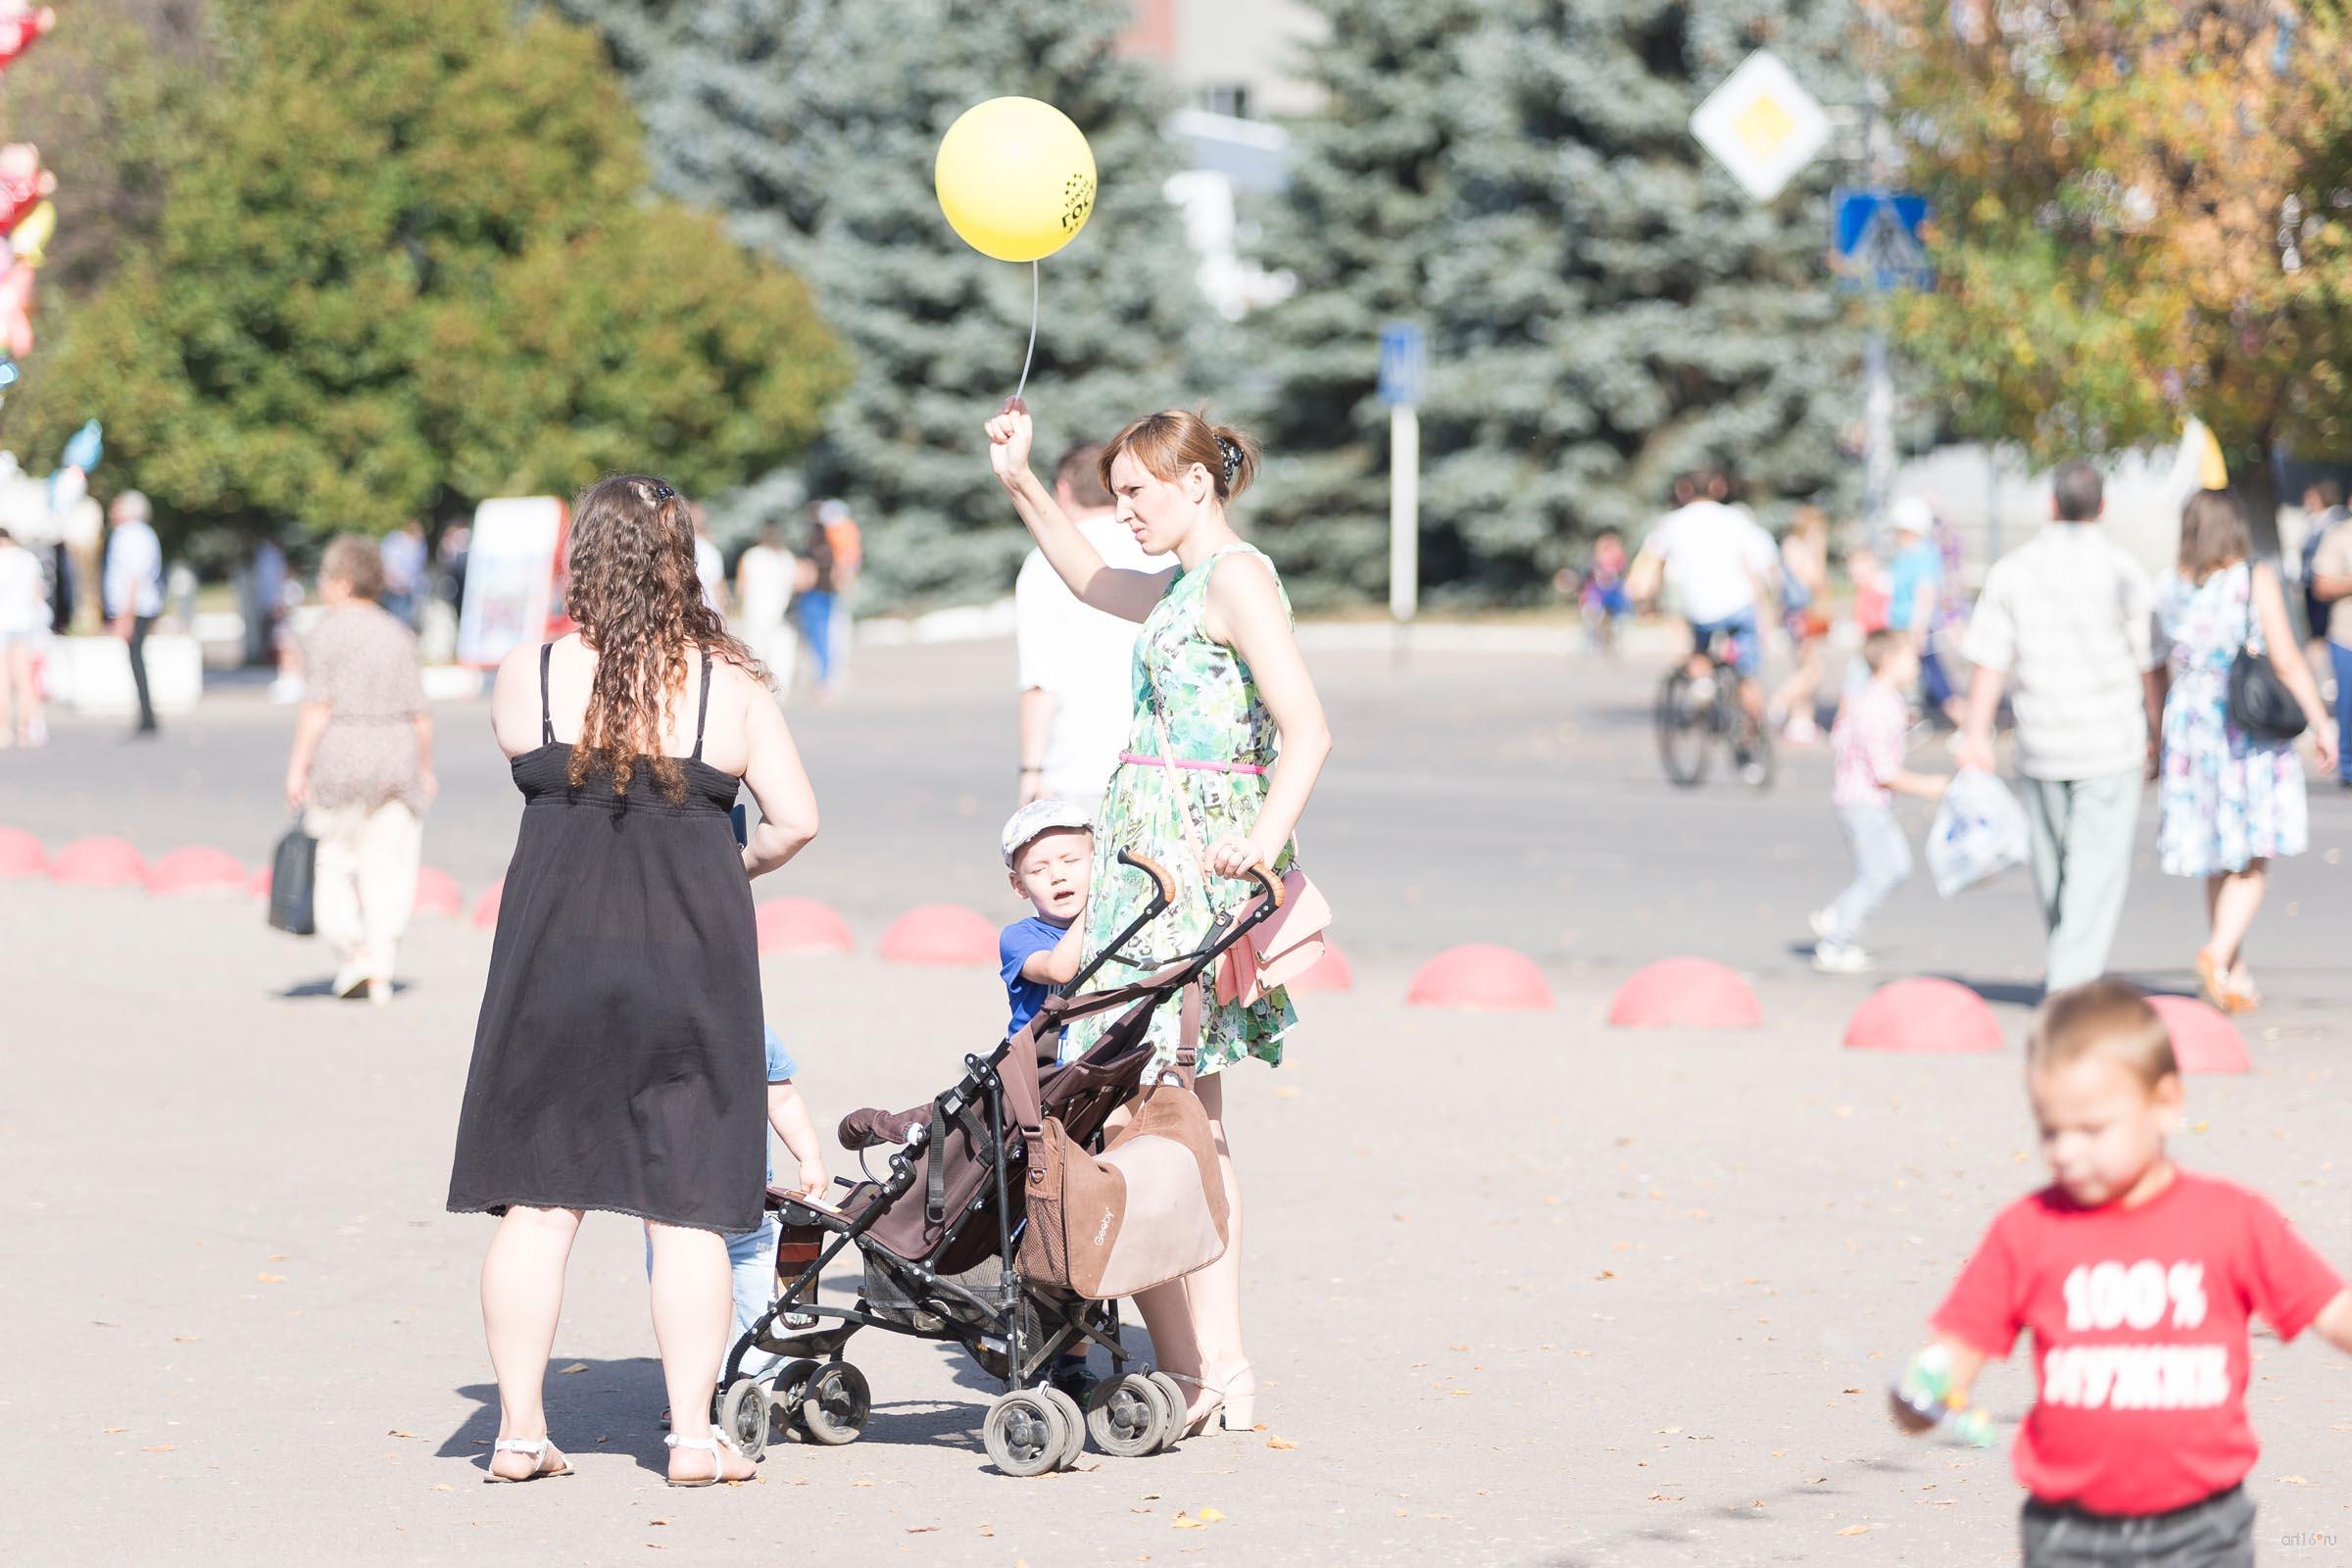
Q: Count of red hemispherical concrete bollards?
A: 13